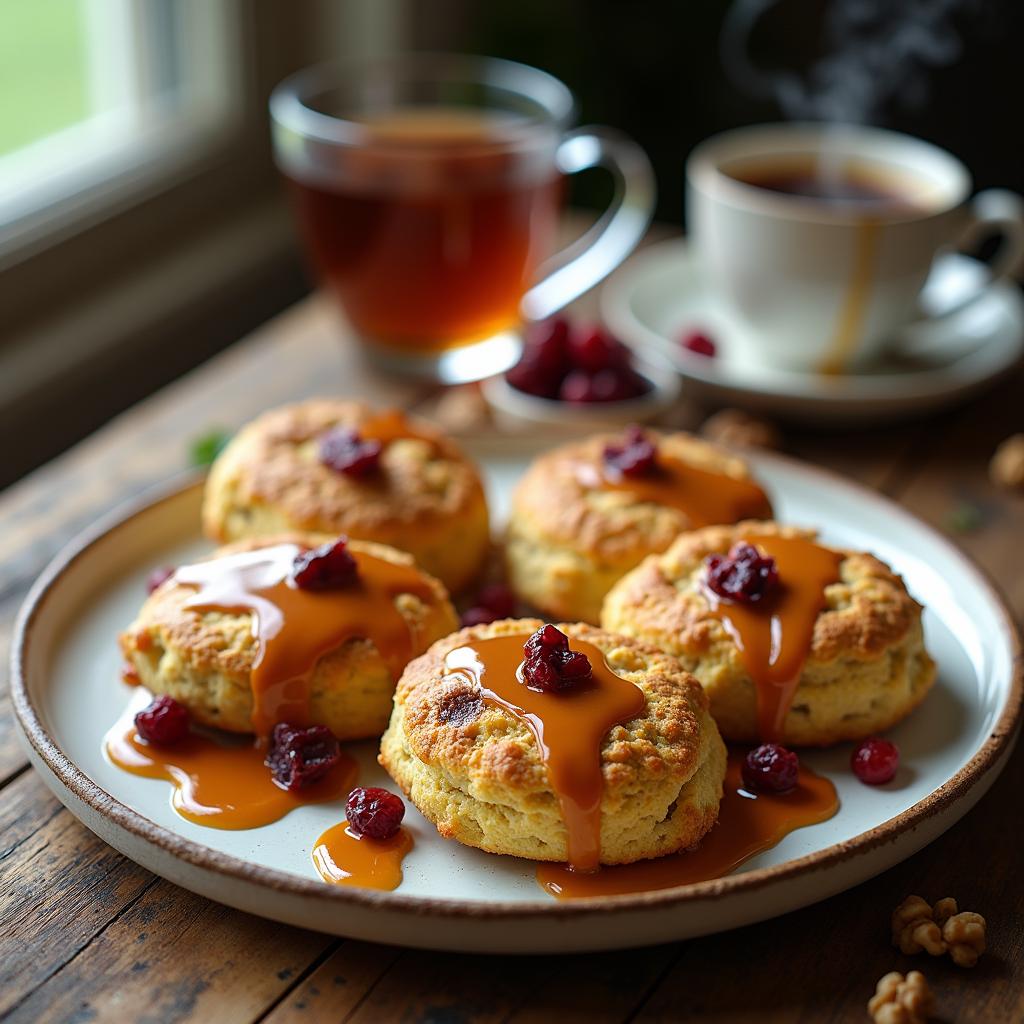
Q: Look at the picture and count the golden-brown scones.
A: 5